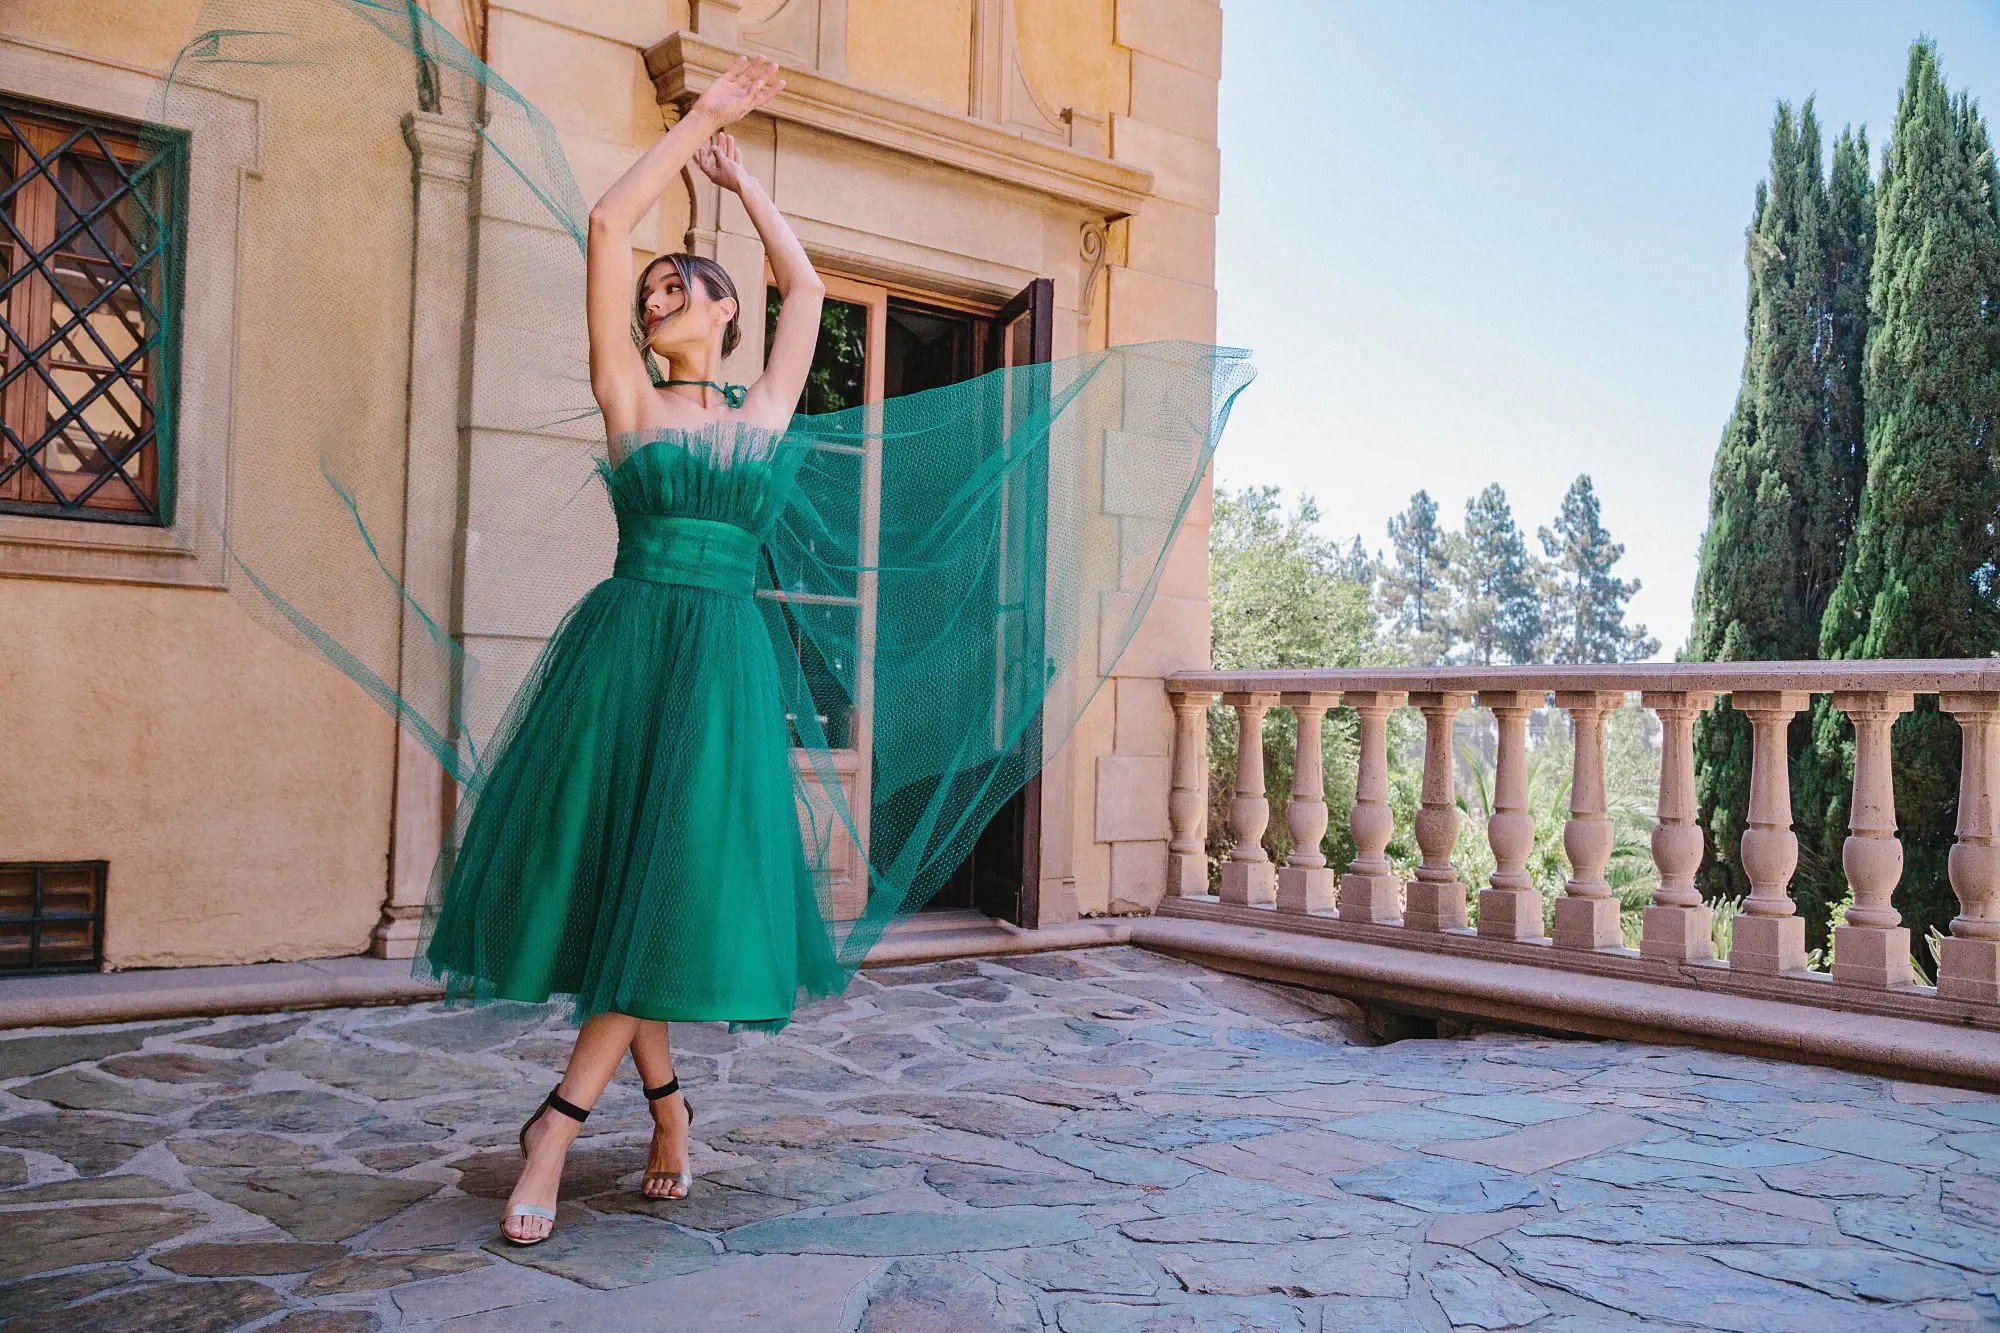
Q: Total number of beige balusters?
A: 11